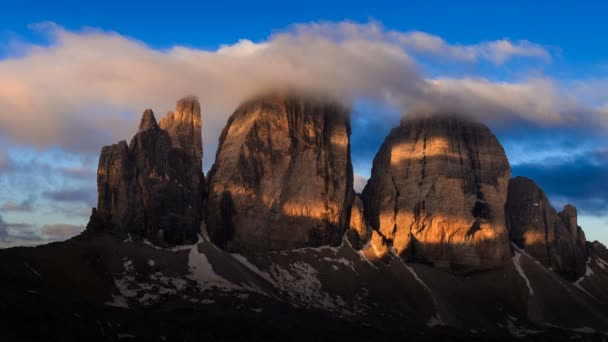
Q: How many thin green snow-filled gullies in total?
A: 0